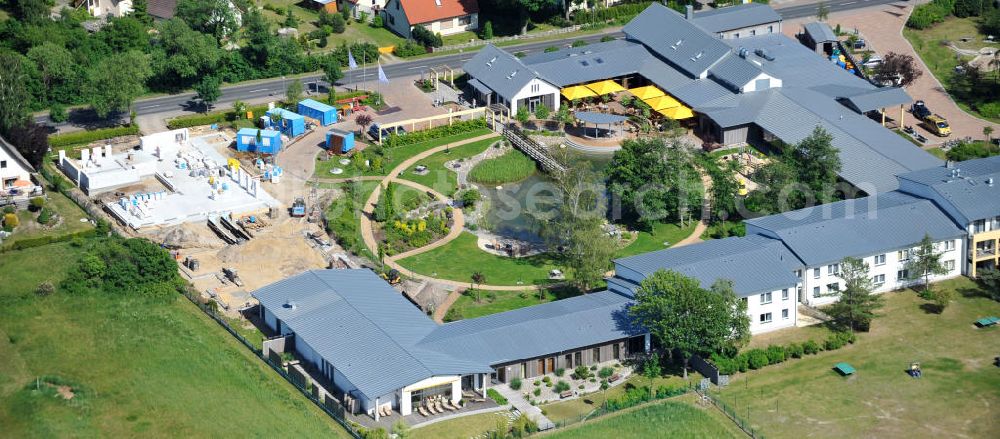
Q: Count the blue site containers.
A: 4